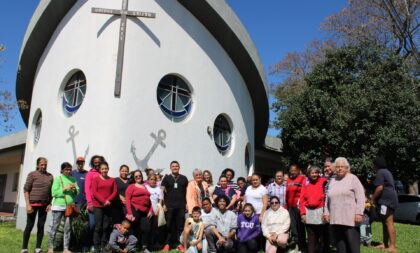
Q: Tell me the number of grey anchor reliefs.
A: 2